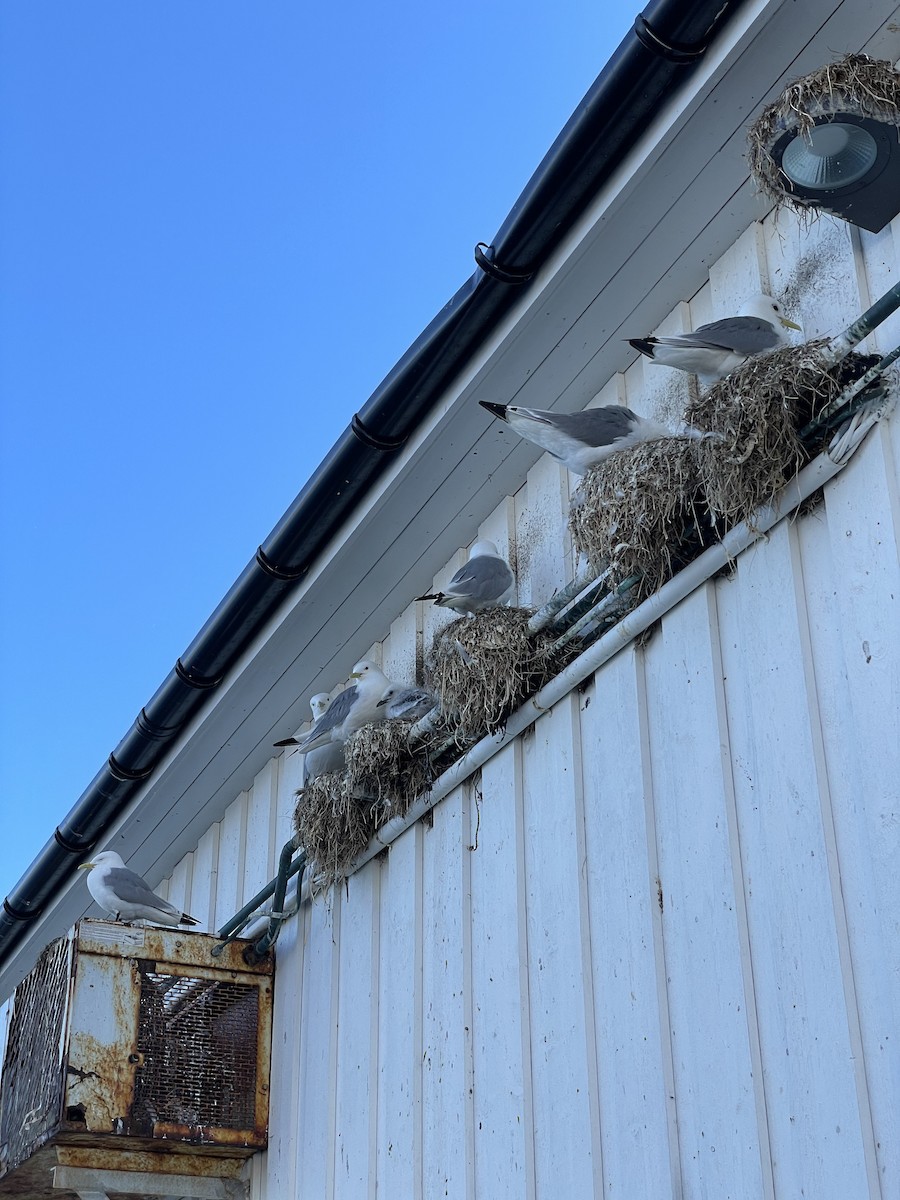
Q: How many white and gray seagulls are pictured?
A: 7